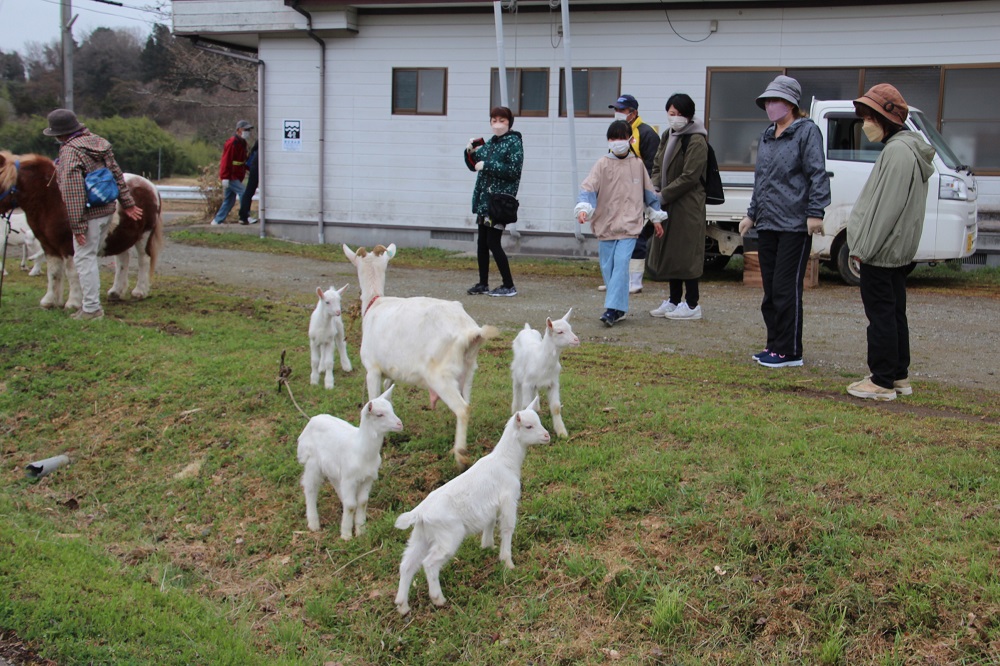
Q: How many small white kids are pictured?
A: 4